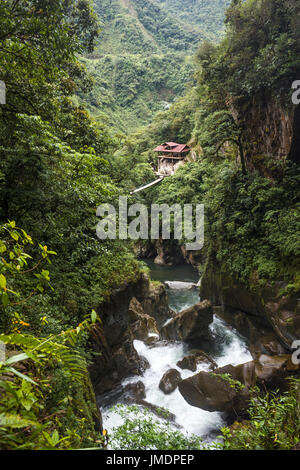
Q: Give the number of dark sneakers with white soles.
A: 0